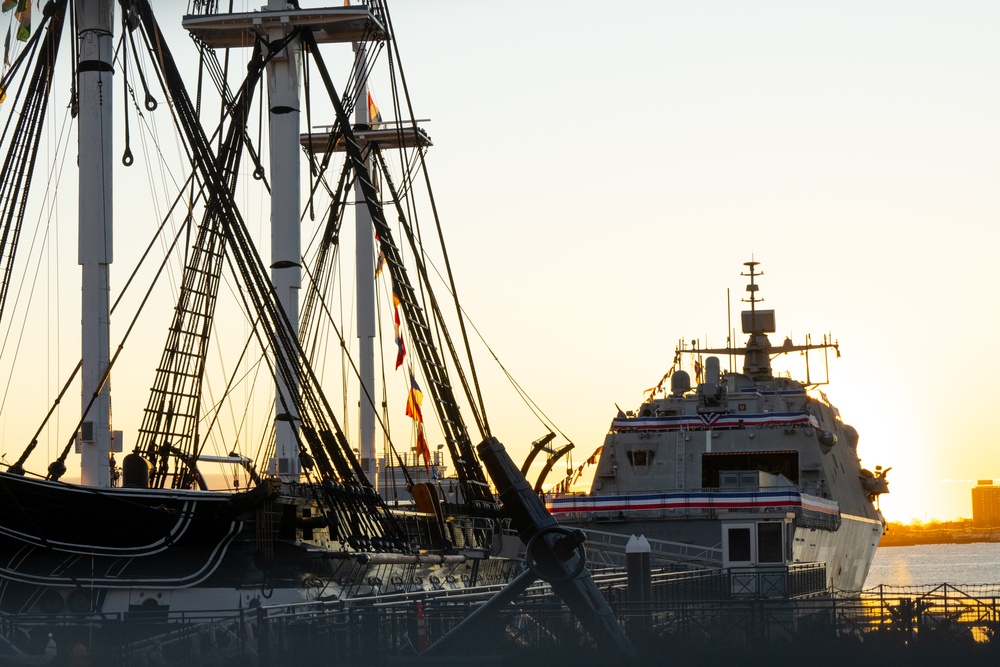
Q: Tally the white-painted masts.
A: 3